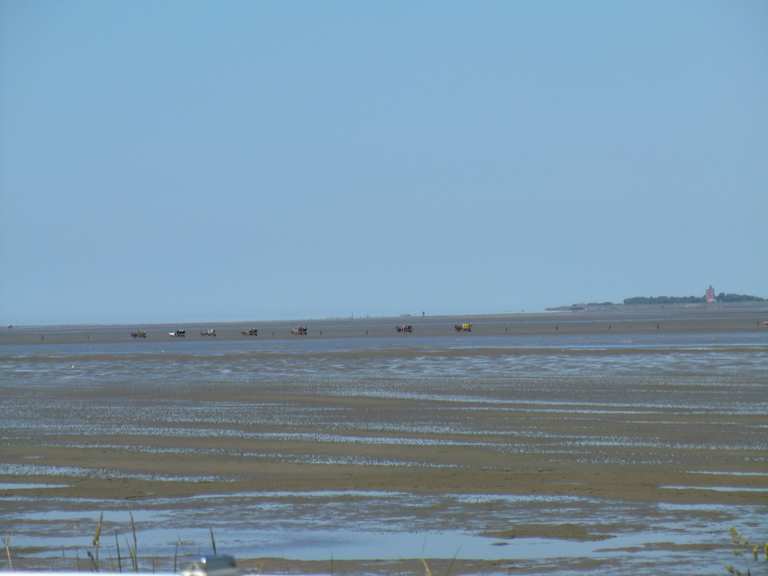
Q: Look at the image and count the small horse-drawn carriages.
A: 7